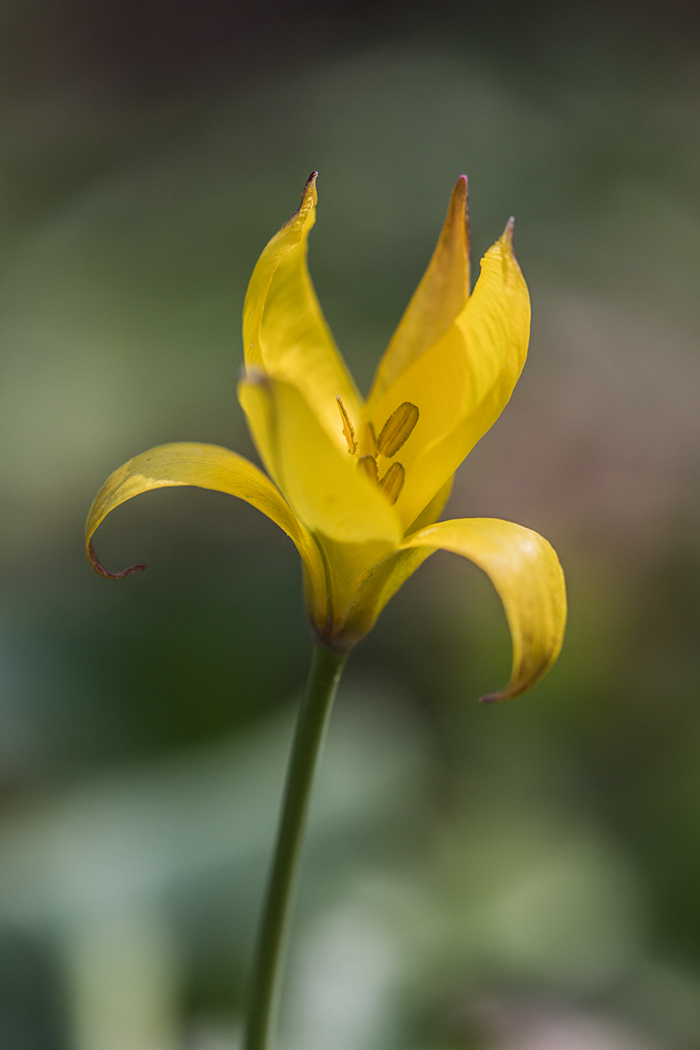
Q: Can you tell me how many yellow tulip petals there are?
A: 6